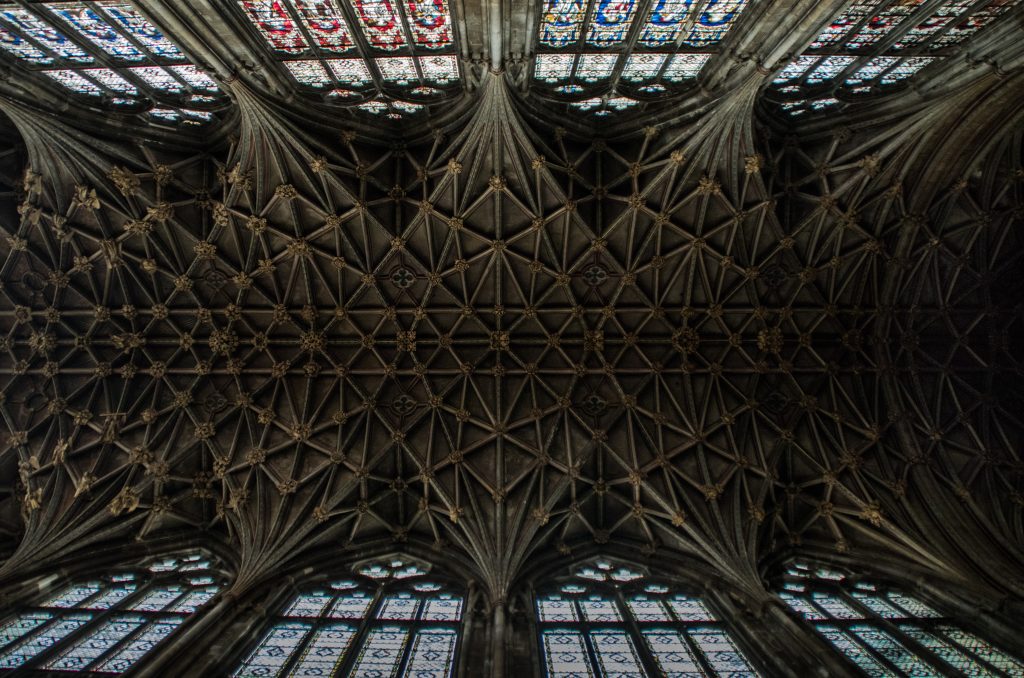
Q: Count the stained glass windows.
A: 8